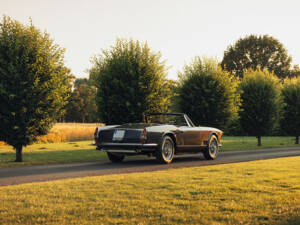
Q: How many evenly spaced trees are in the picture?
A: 5